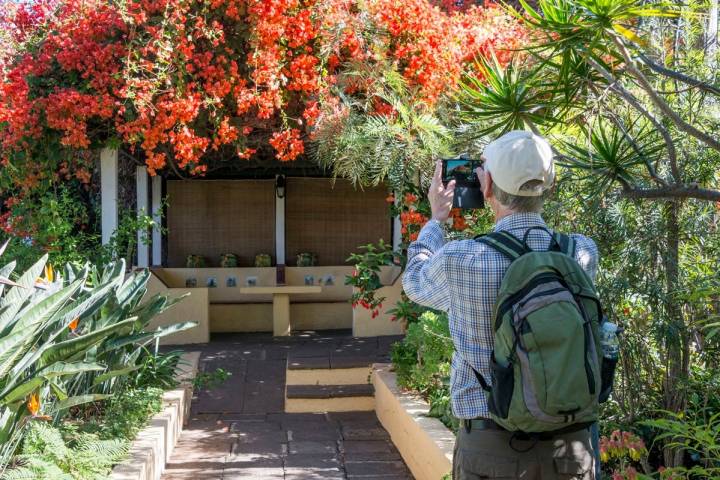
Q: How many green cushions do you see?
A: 4